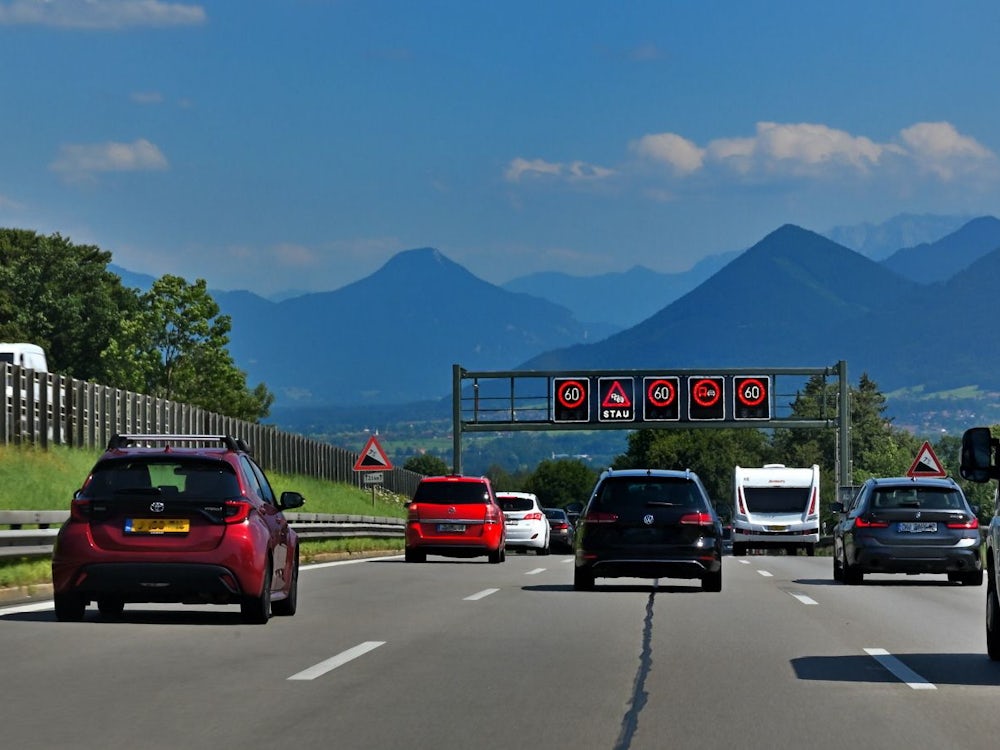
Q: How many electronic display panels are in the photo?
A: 5